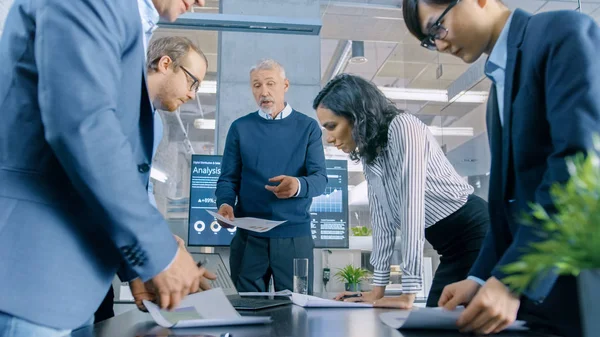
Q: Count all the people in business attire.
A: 5